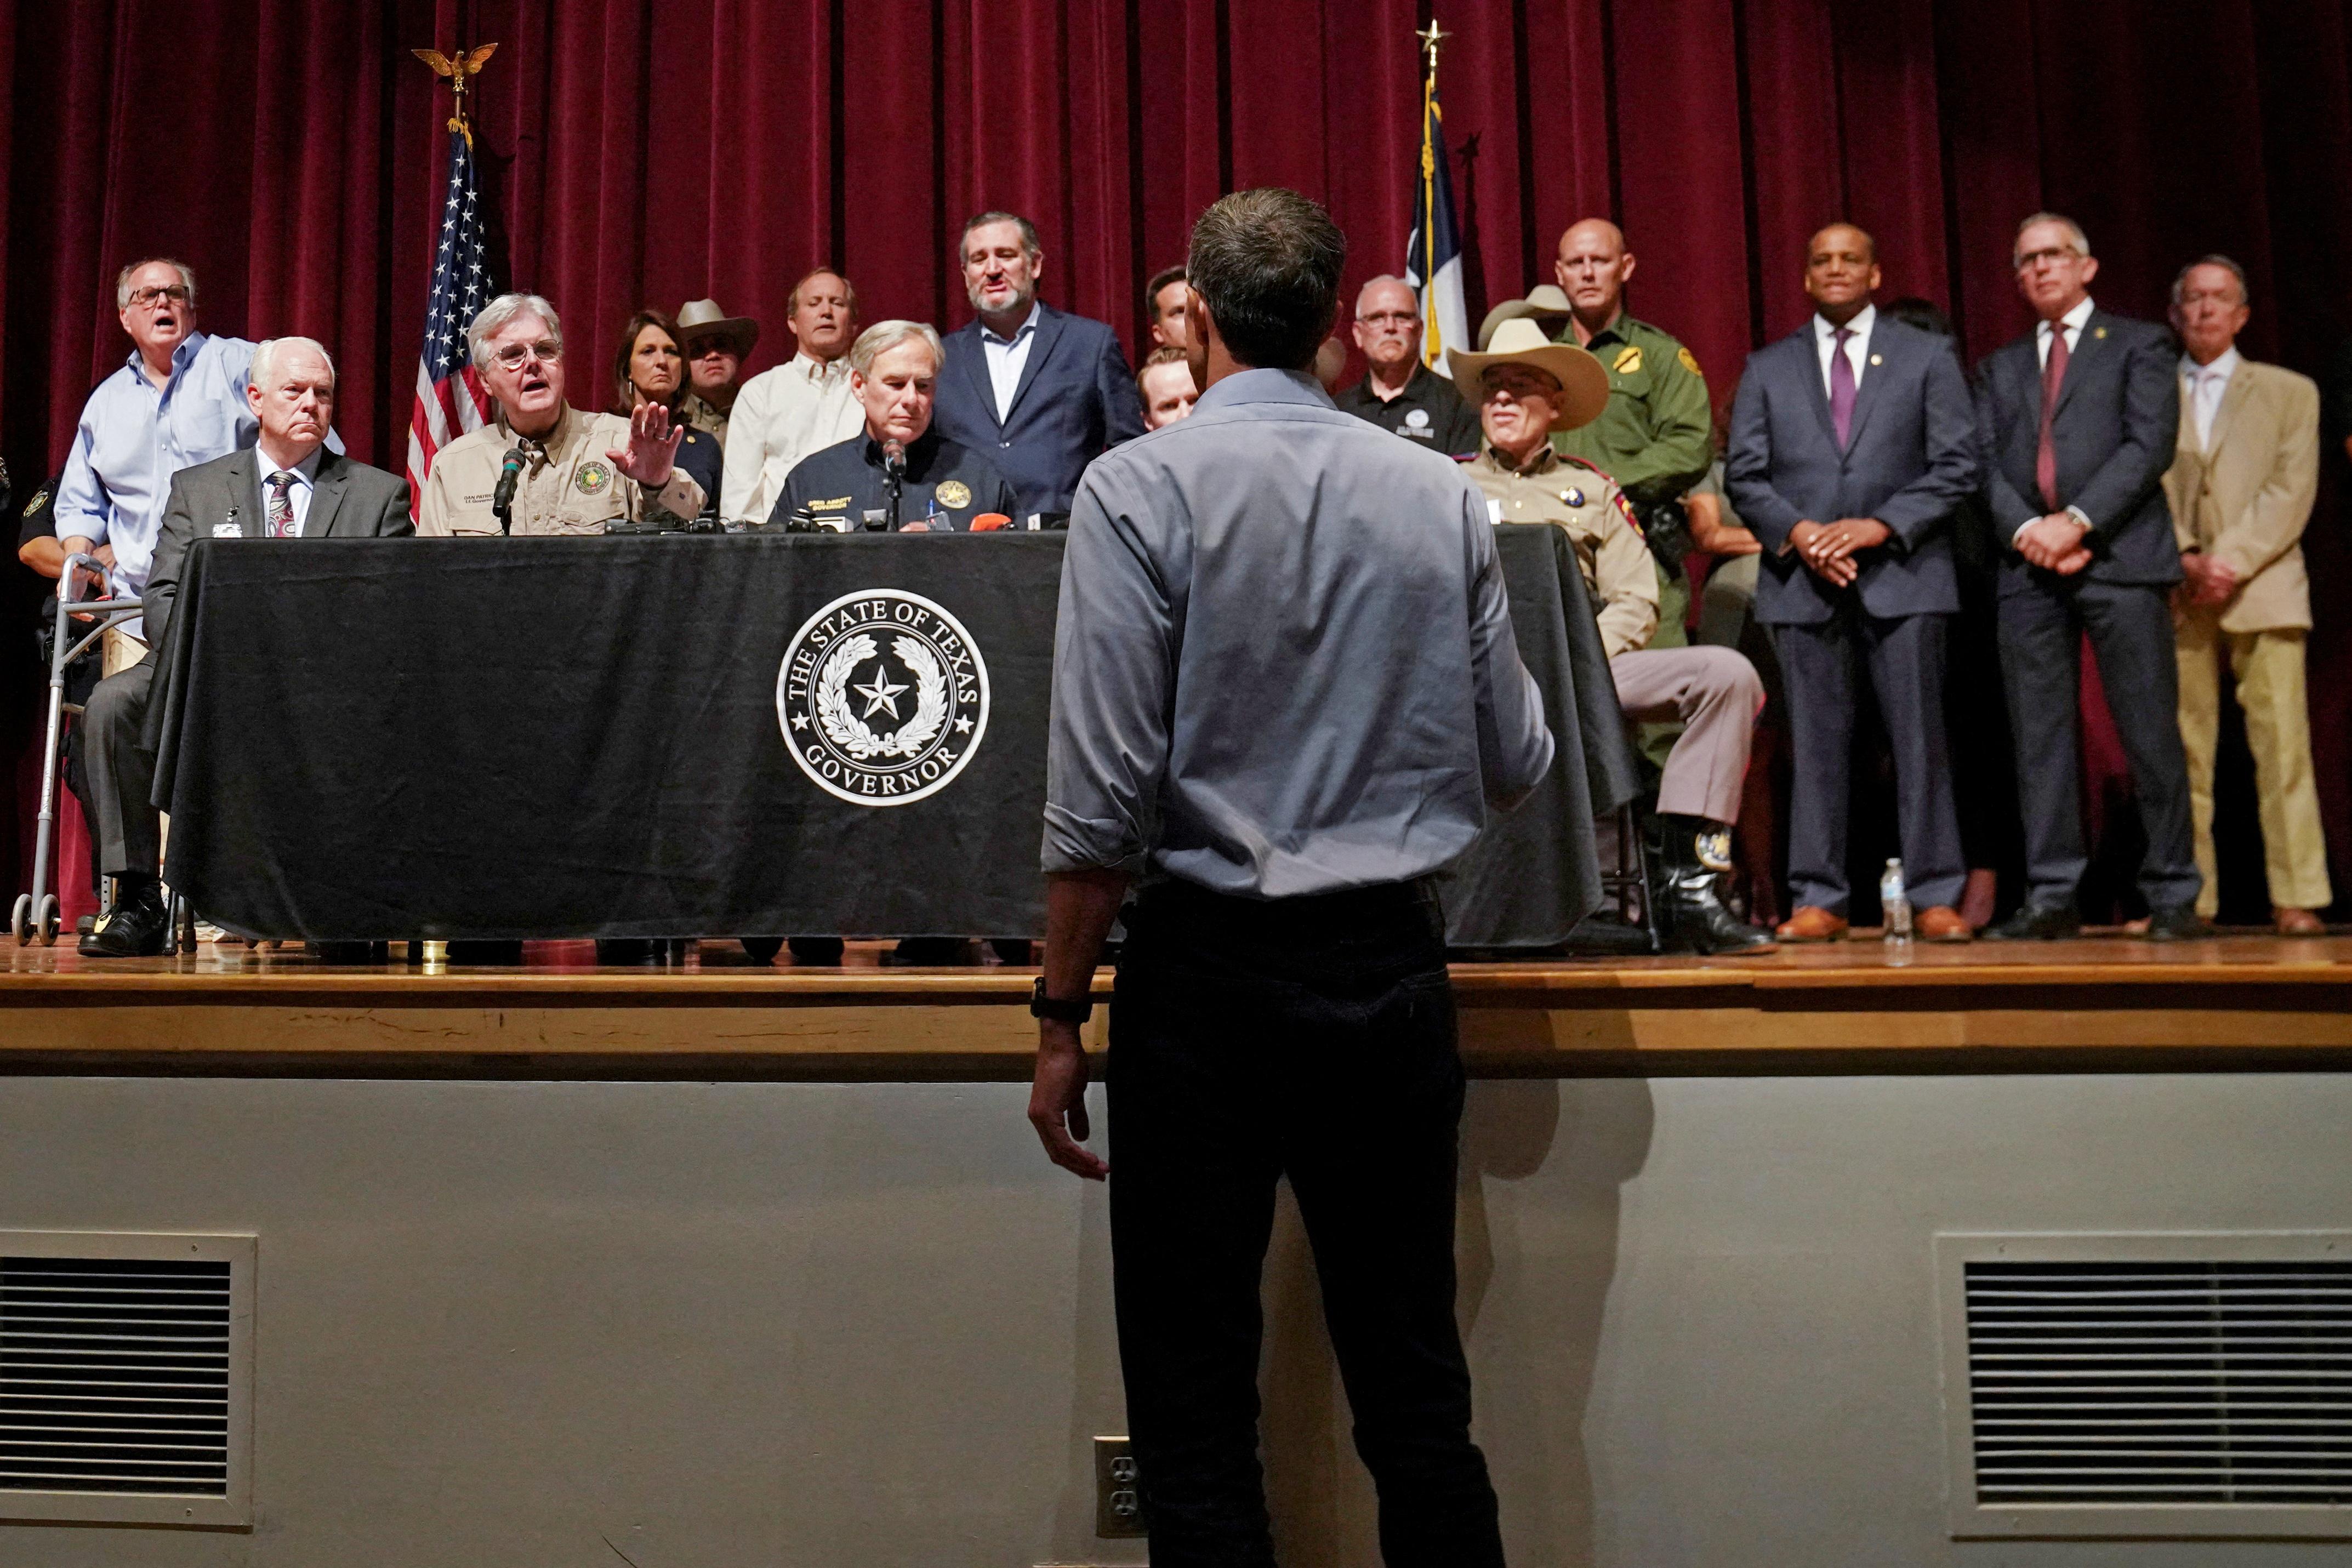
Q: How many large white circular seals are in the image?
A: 1